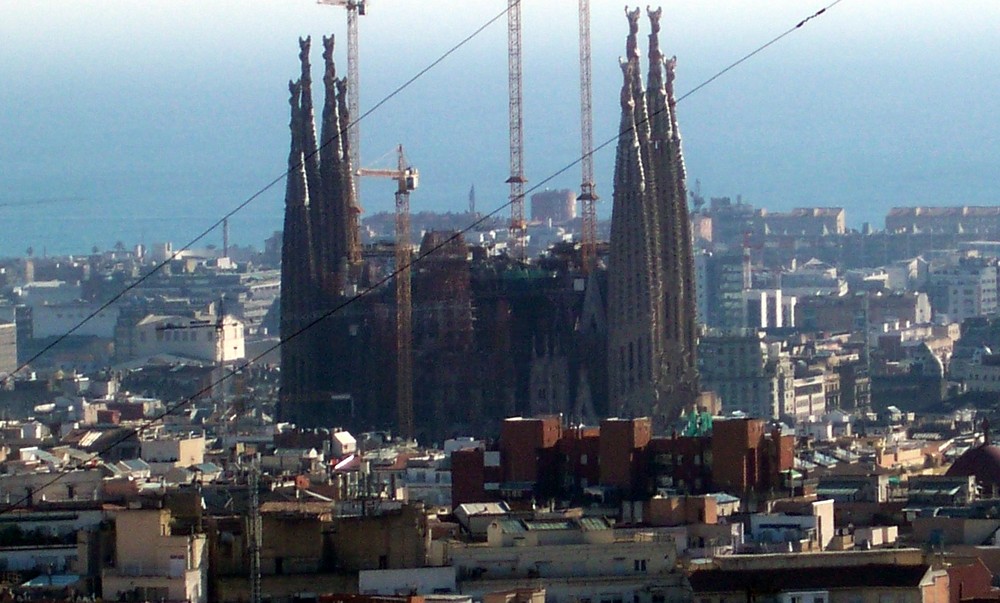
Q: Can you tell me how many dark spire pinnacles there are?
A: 8